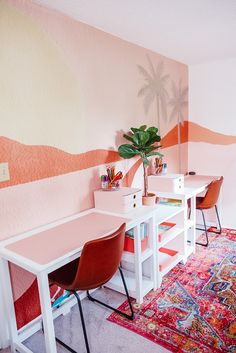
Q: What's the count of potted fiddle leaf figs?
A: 1